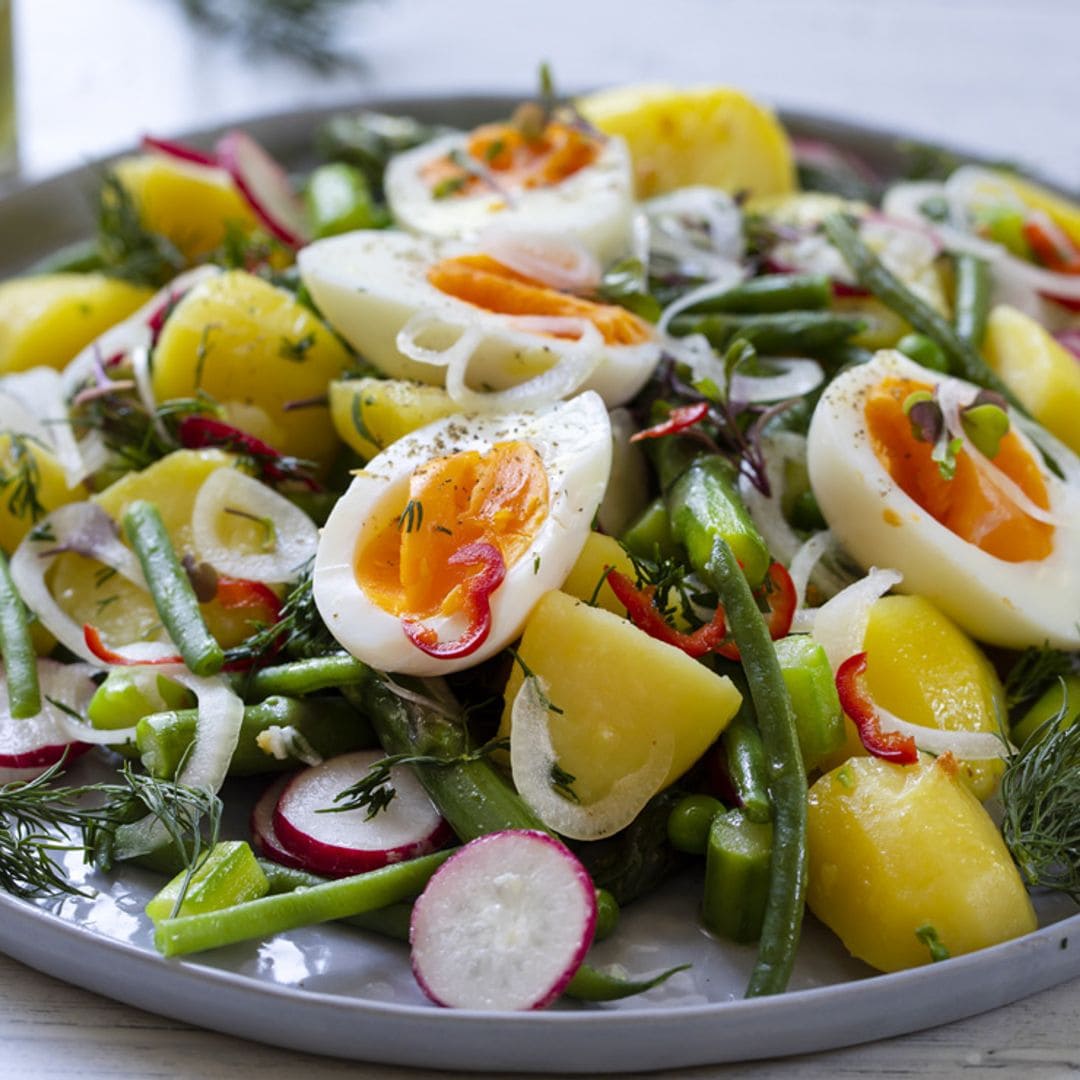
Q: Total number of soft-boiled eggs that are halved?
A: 4